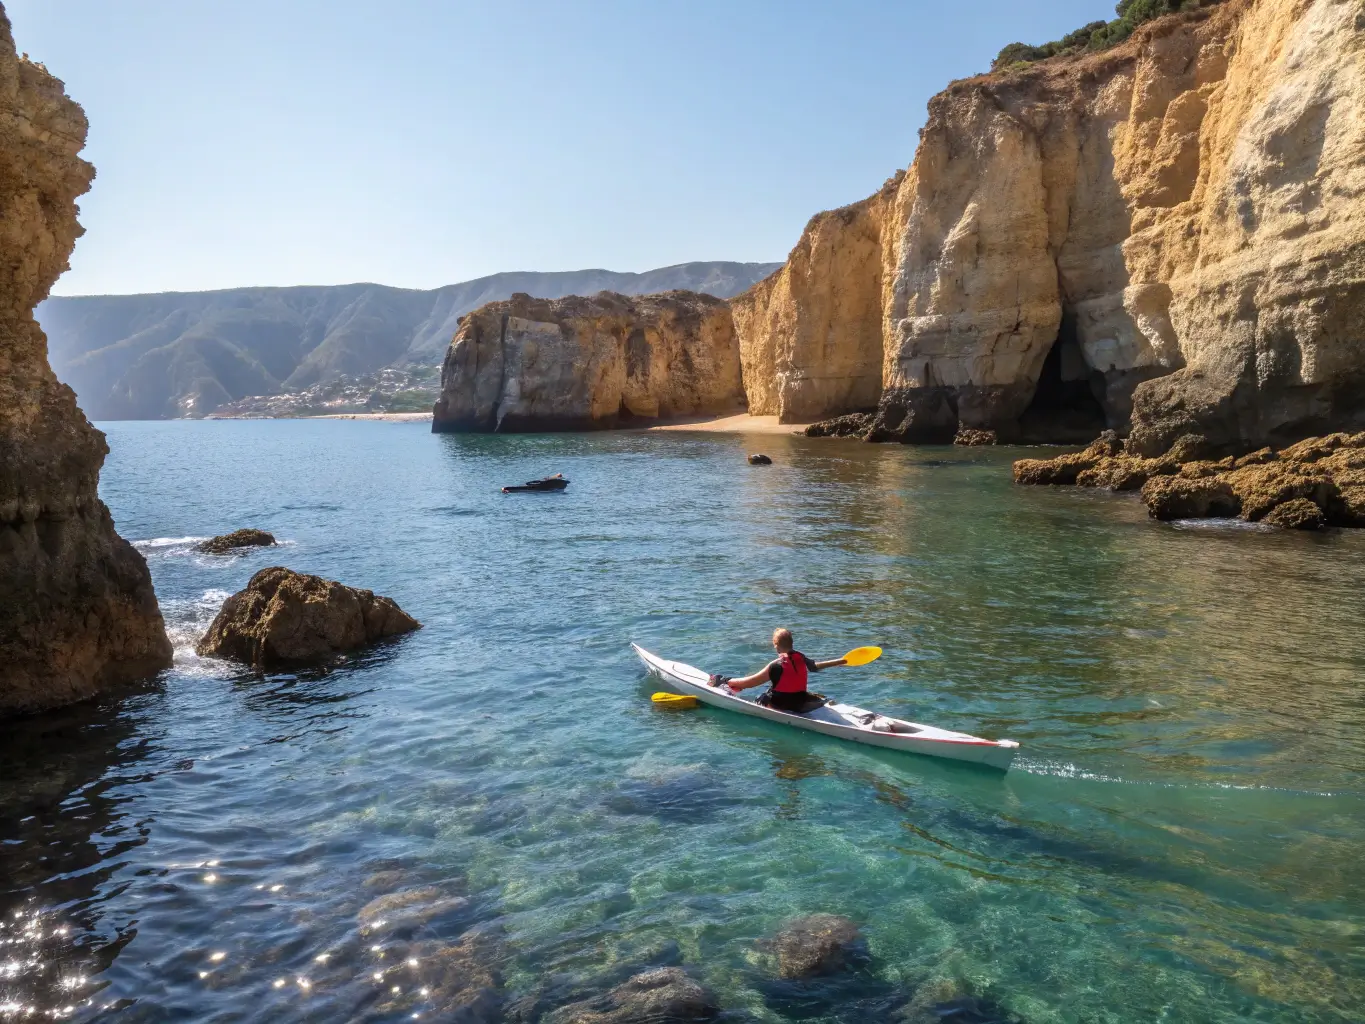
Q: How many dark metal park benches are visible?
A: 0